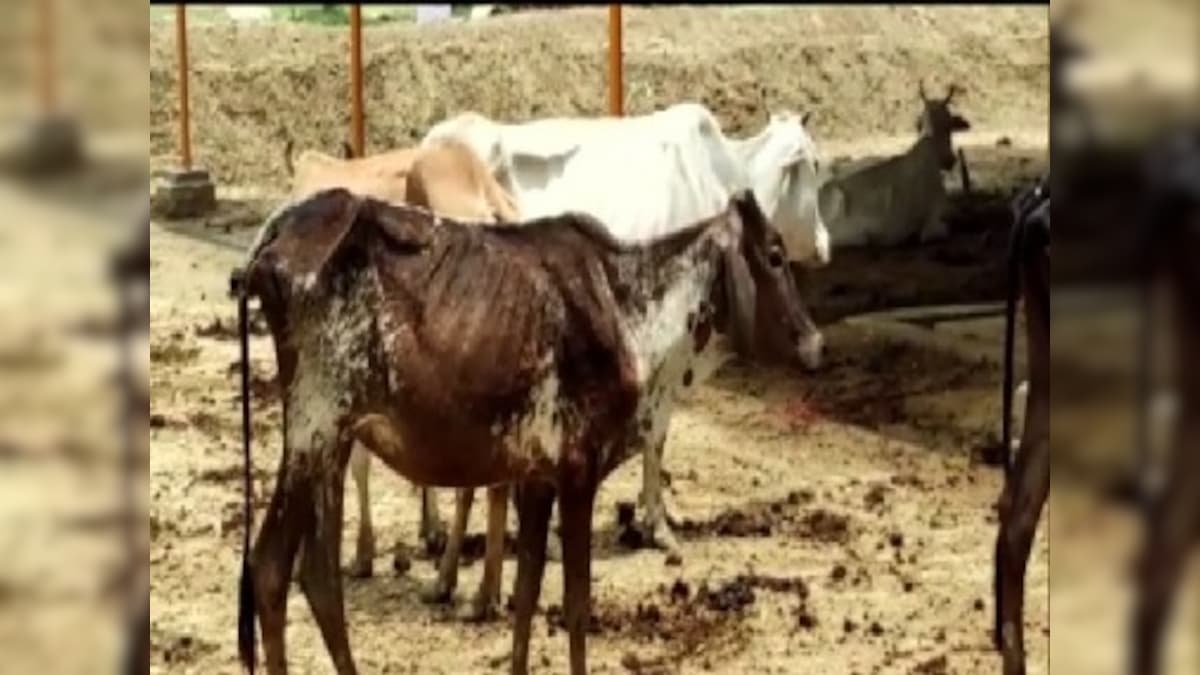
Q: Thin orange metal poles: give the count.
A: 3